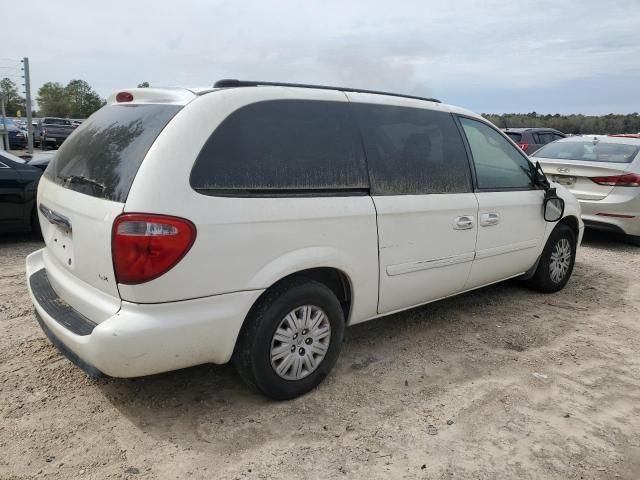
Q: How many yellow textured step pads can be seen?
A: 0